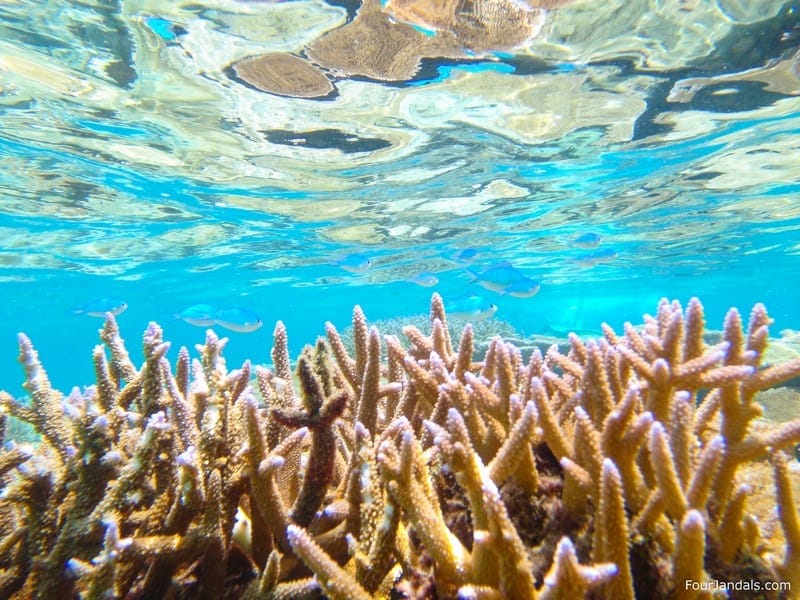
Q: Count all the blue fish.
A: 12